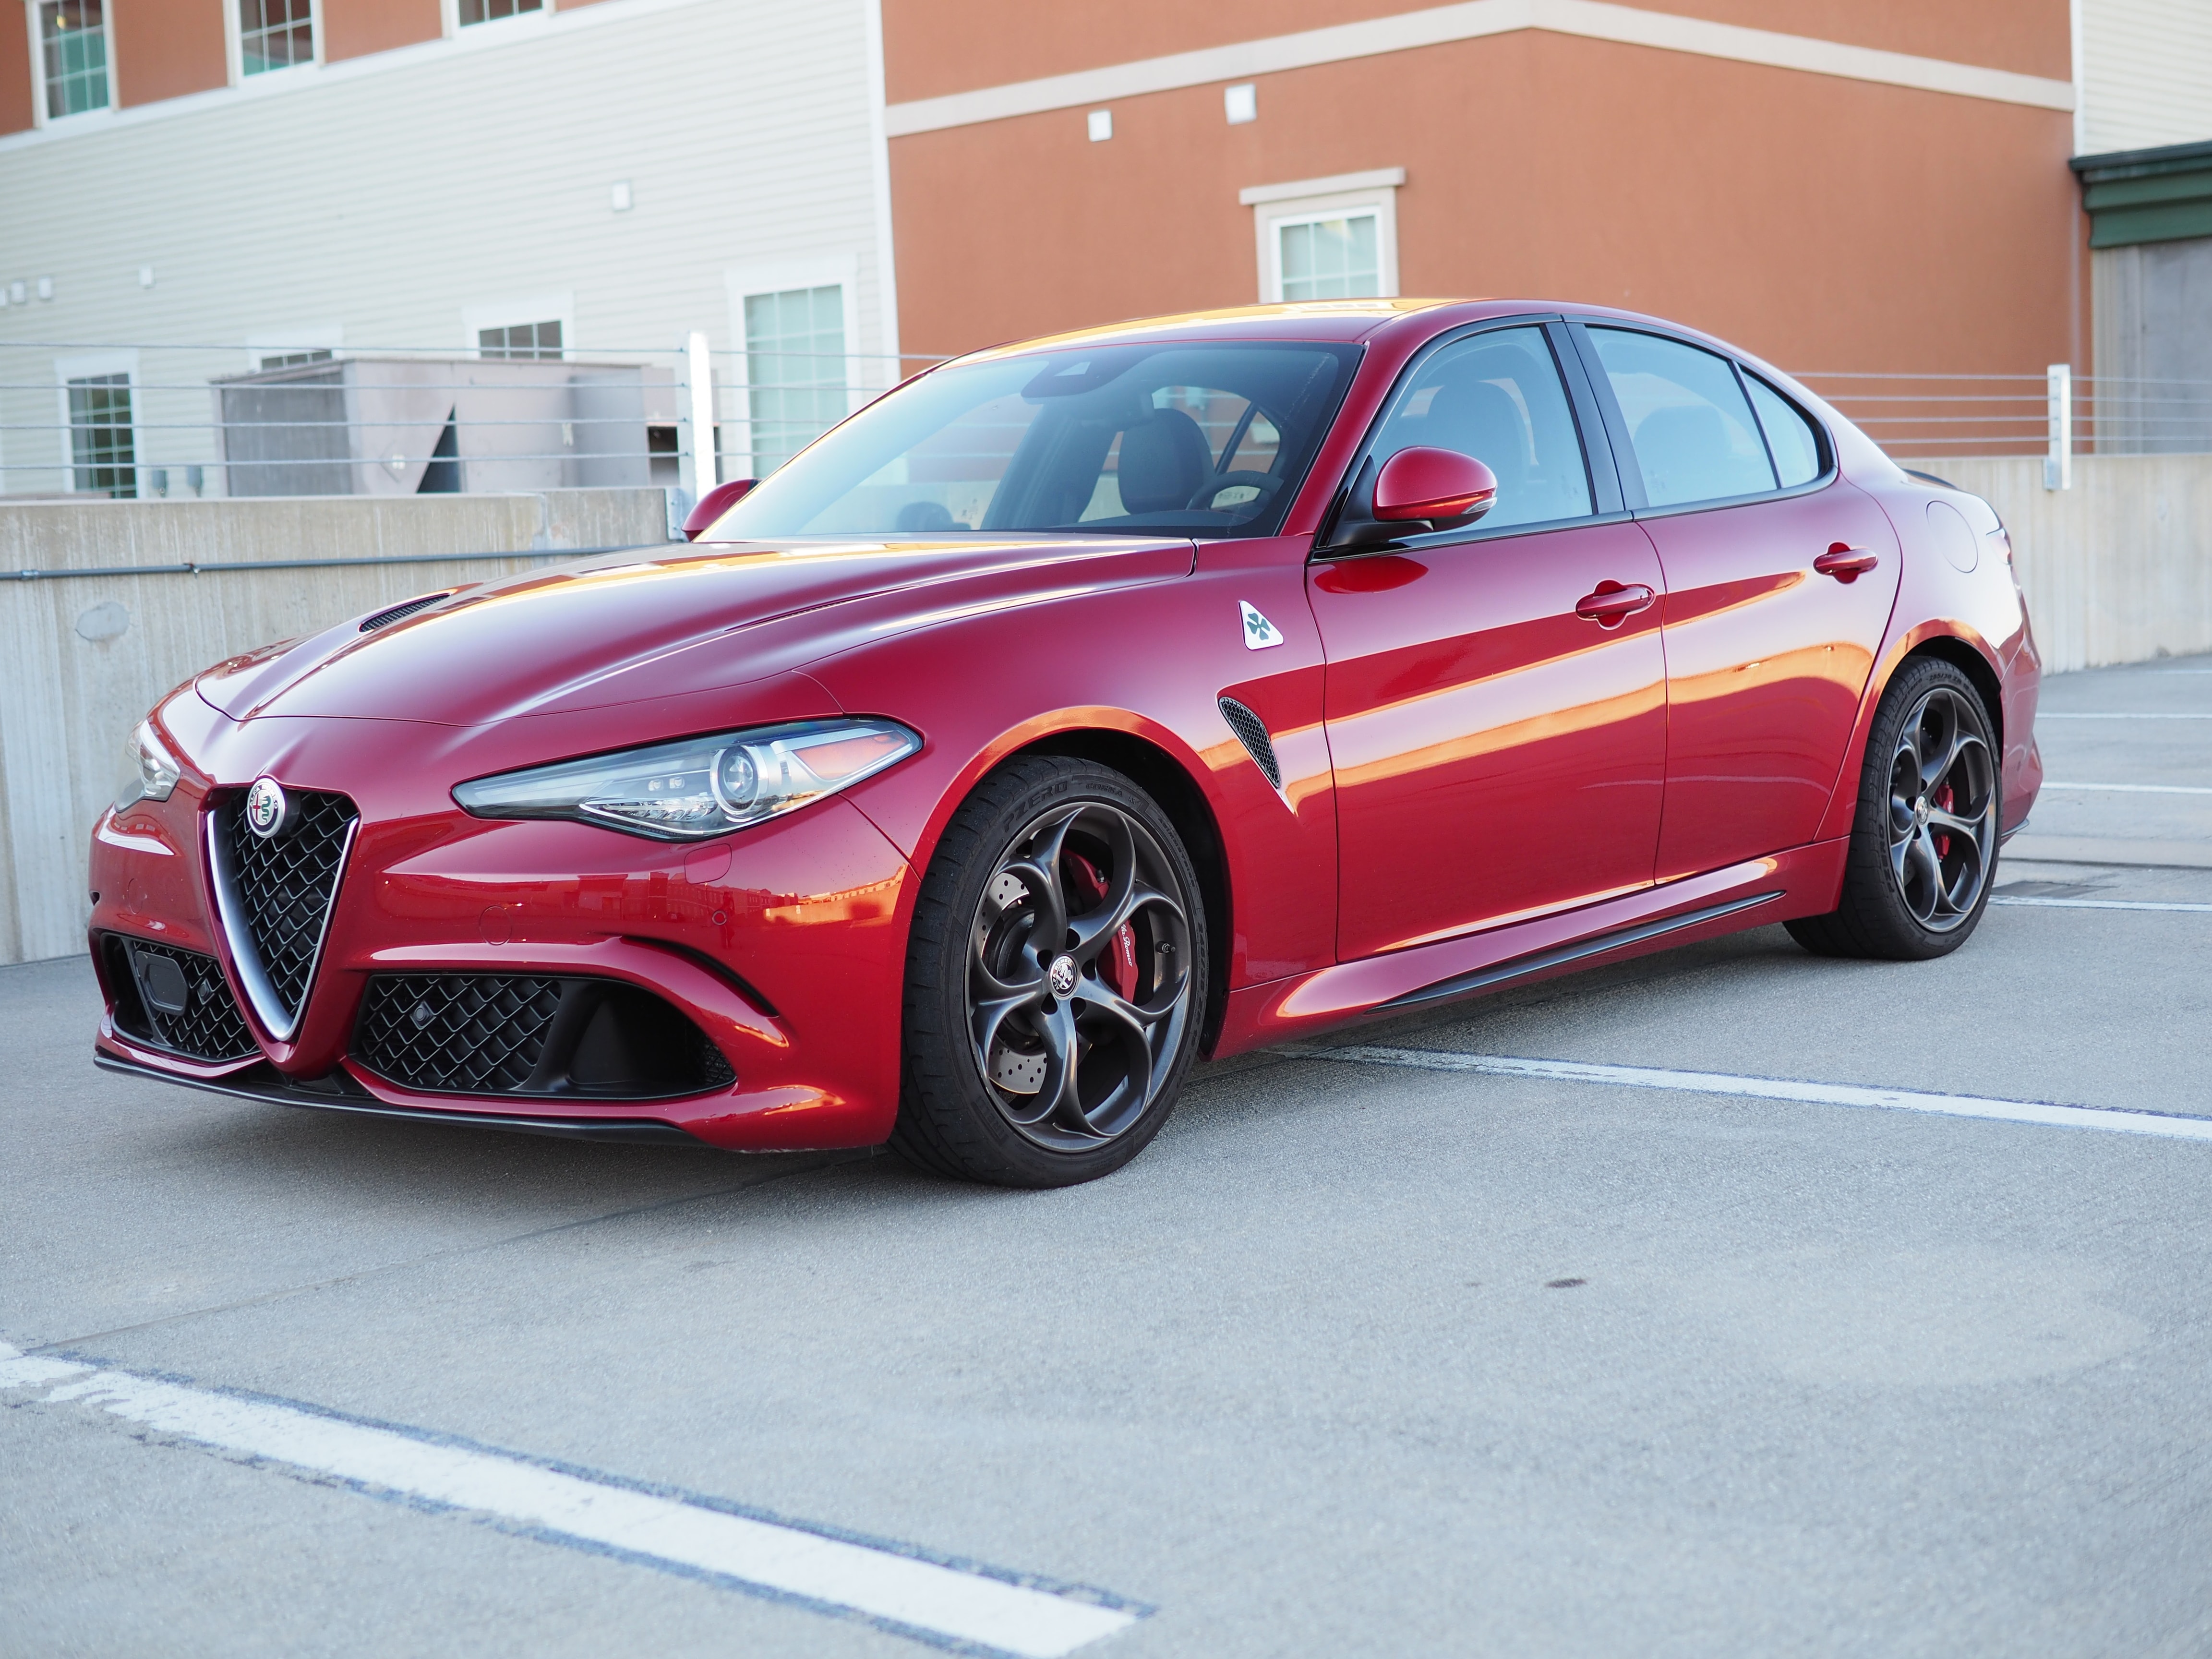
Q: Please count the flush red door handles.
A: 2